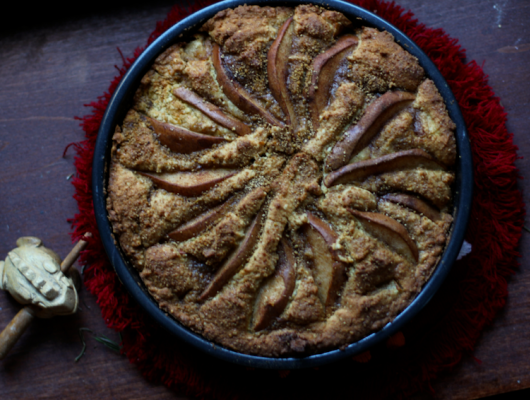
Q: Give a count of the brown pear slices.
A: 14